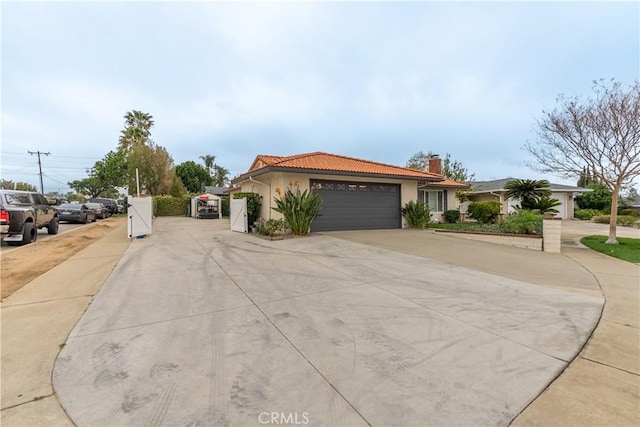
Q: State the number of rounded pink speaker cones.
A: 0